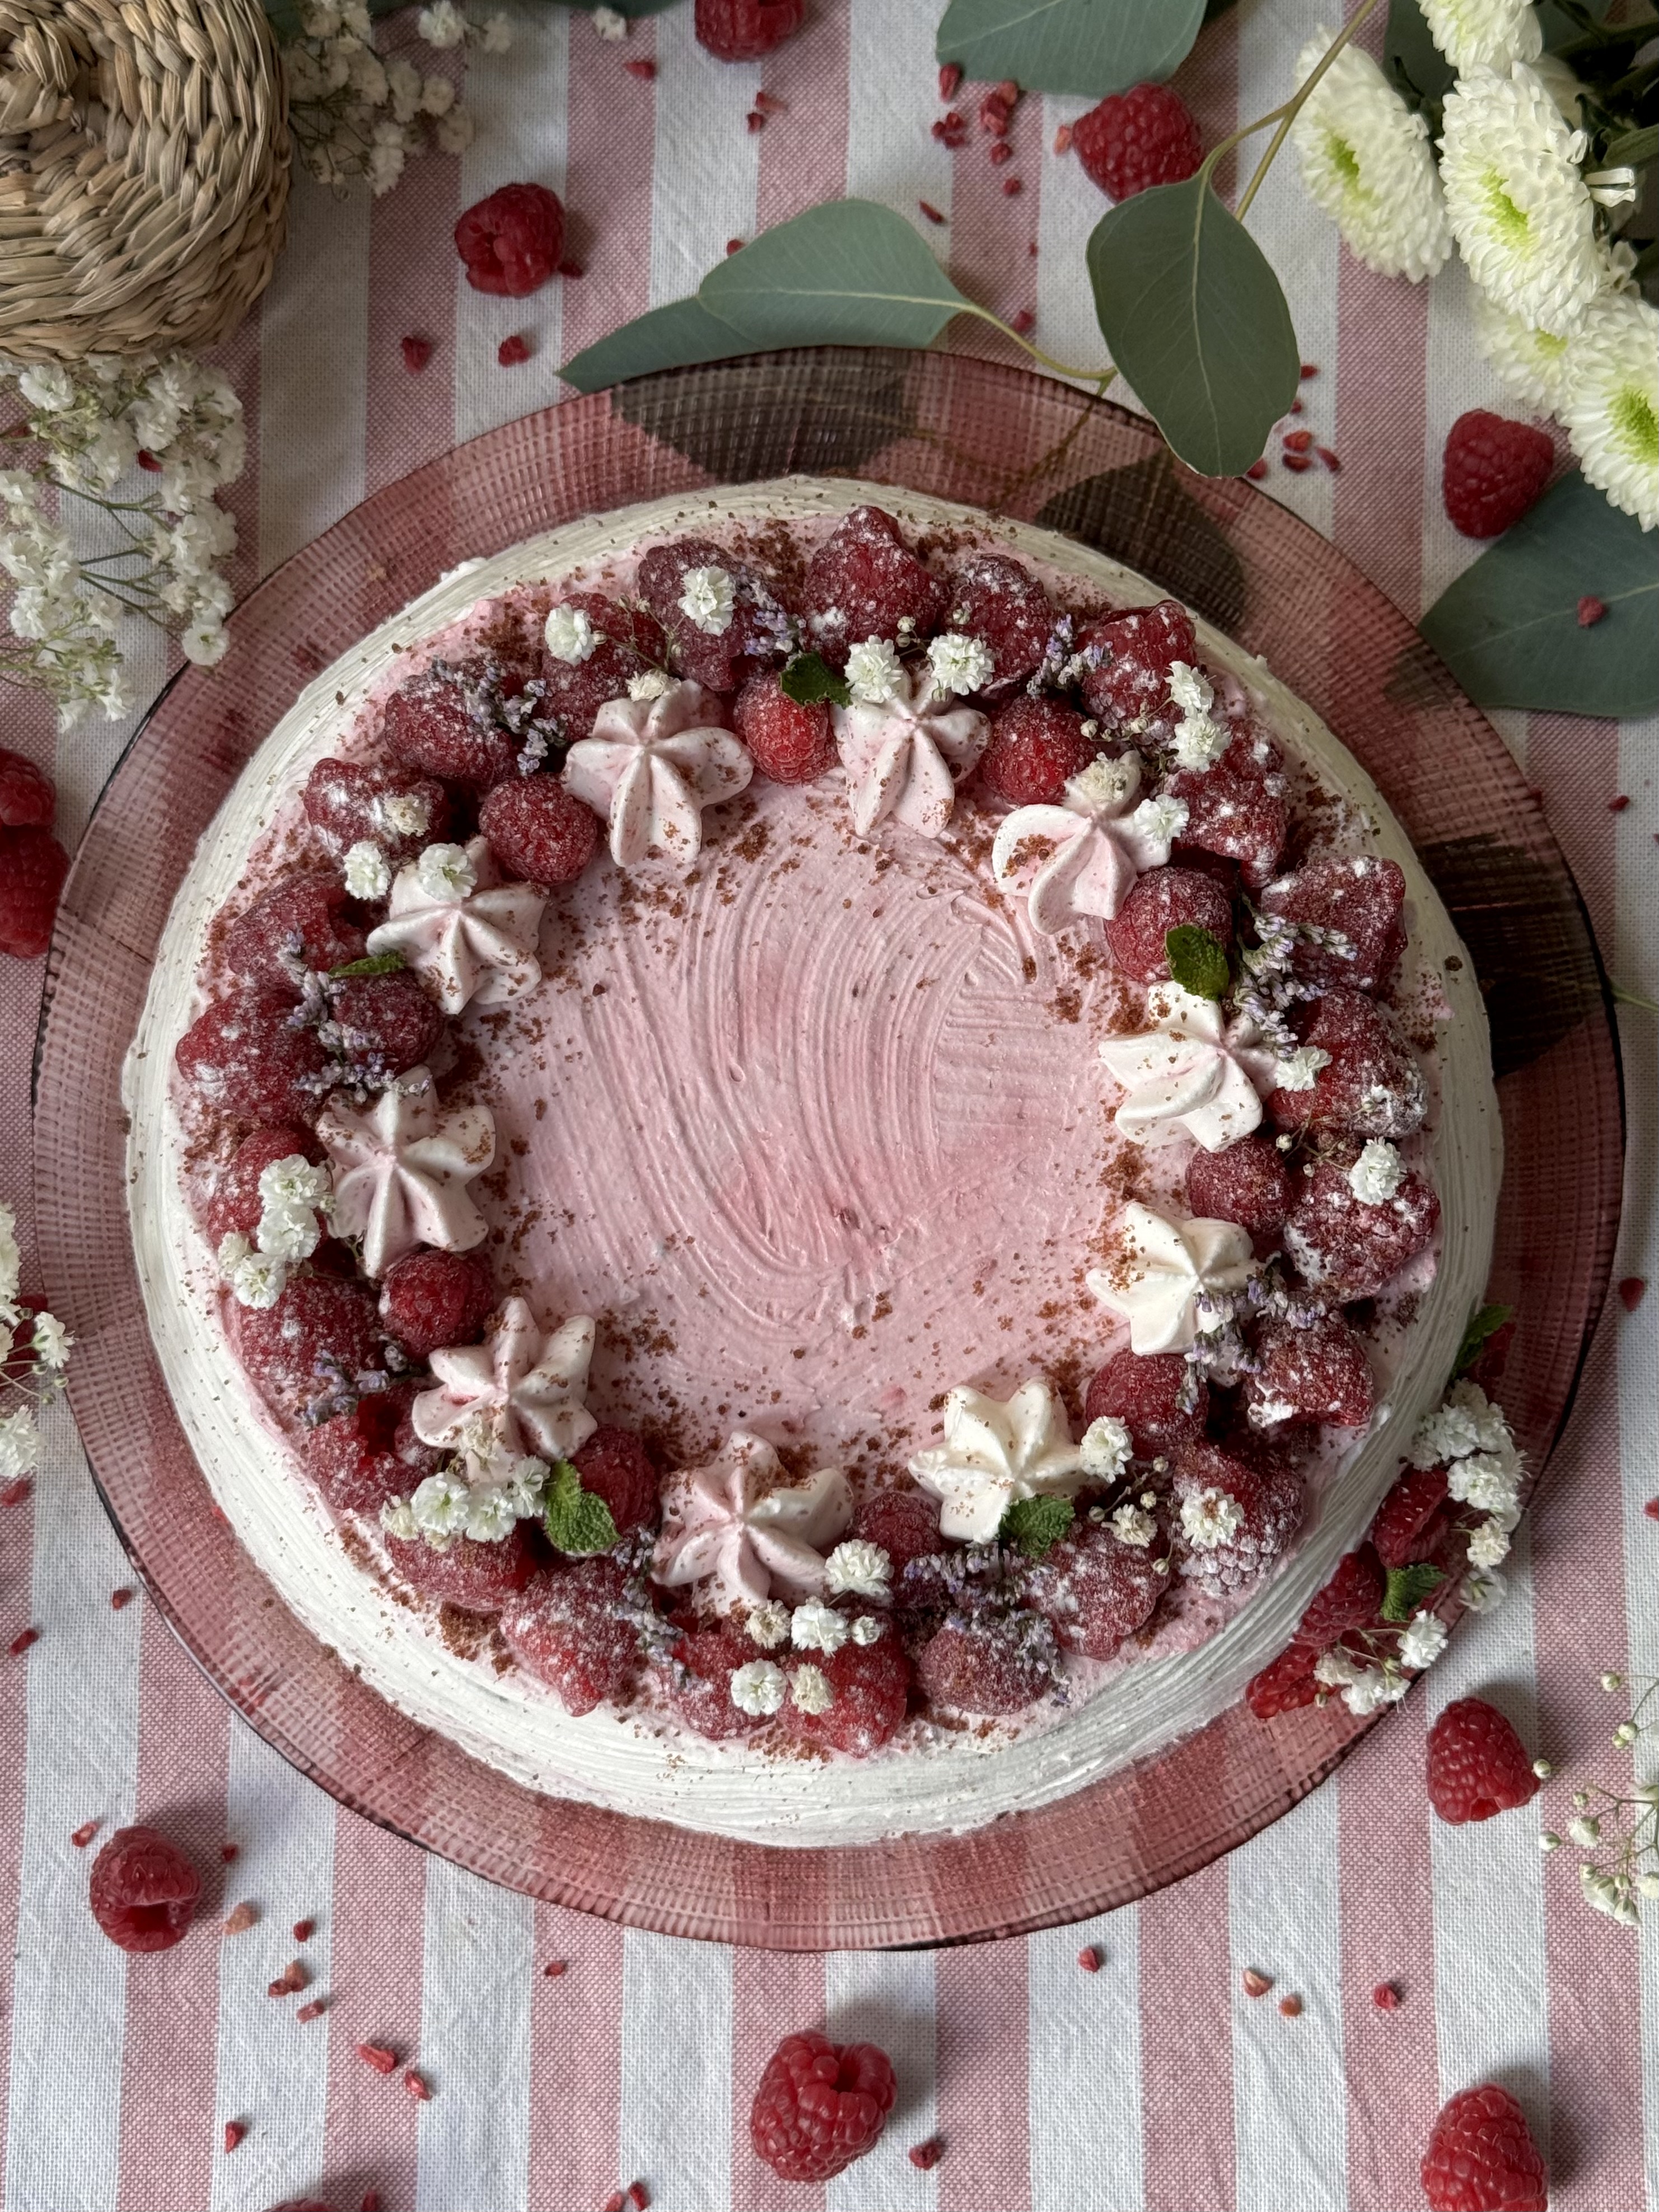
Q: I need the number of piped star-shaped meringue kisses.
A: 10